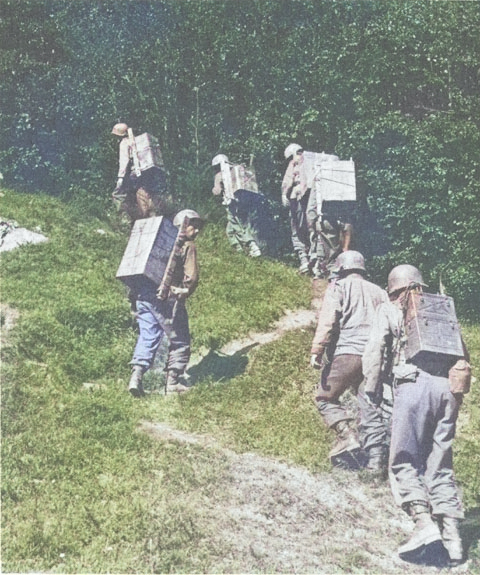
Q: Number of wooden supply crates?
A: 6